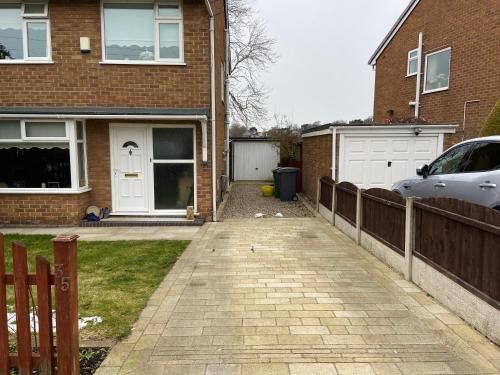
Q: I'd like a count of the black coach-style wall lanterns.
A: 0